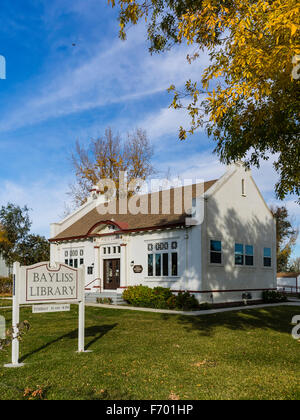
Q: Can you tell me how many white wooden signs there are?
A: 1